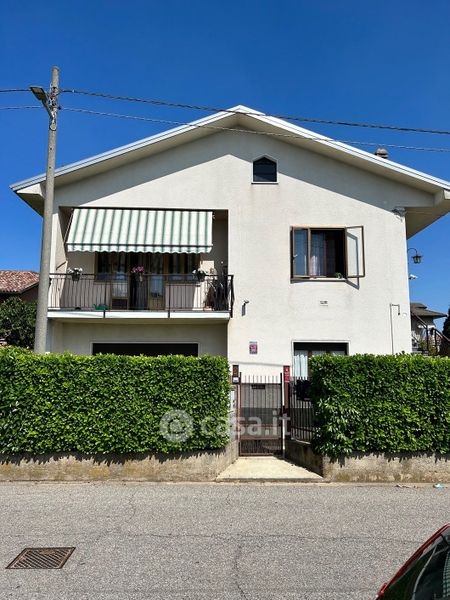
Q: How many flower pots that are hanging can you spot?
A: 3